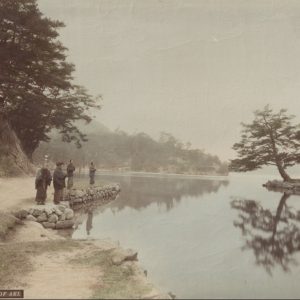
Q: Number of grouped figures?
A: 4